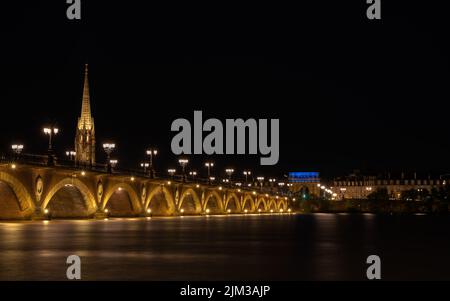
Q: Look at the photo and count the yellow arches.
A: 11